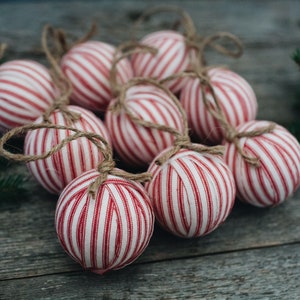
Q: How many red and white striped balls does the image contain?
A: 9